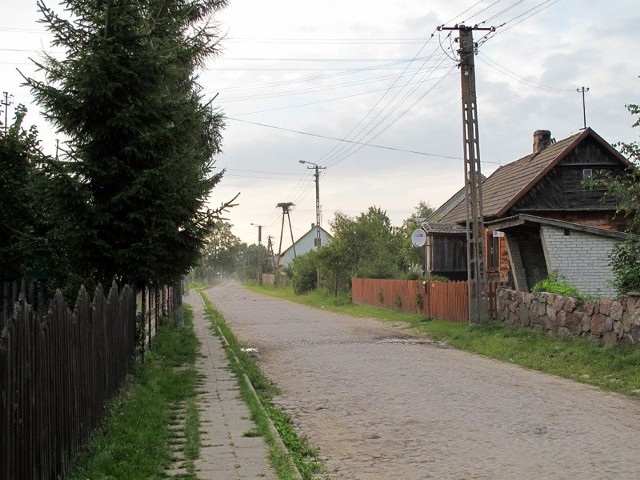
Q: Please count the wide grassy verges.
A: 2